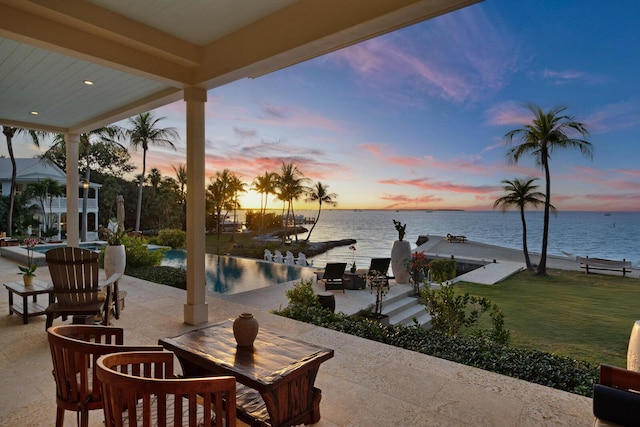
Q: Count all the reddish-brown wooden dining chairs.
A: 2